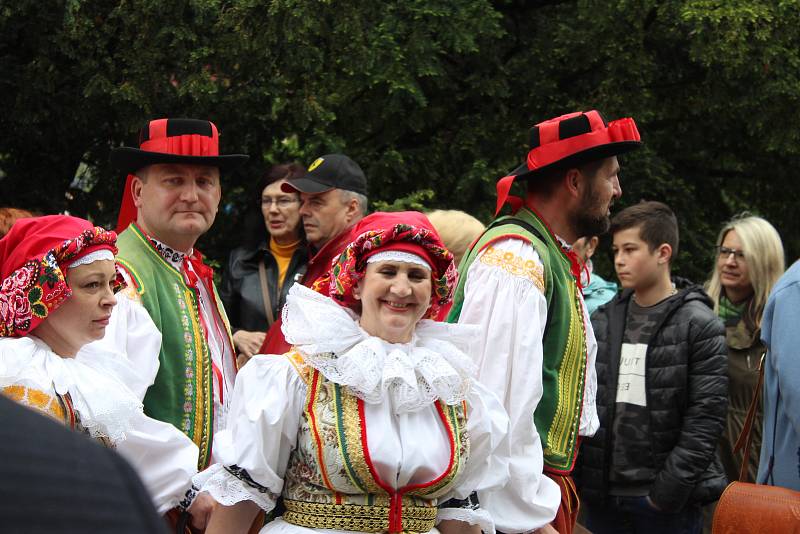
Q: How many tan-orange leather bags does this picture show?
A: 1